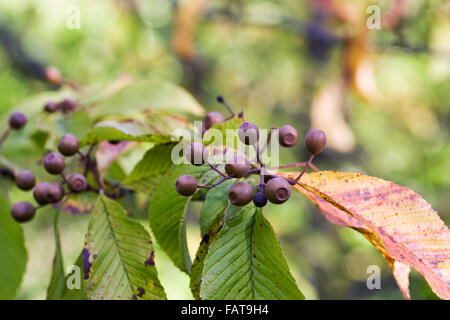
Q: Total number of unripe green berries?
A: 0